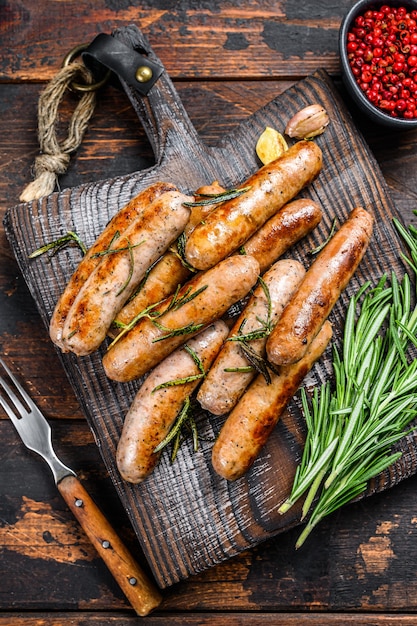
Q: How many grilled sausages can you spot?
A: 10